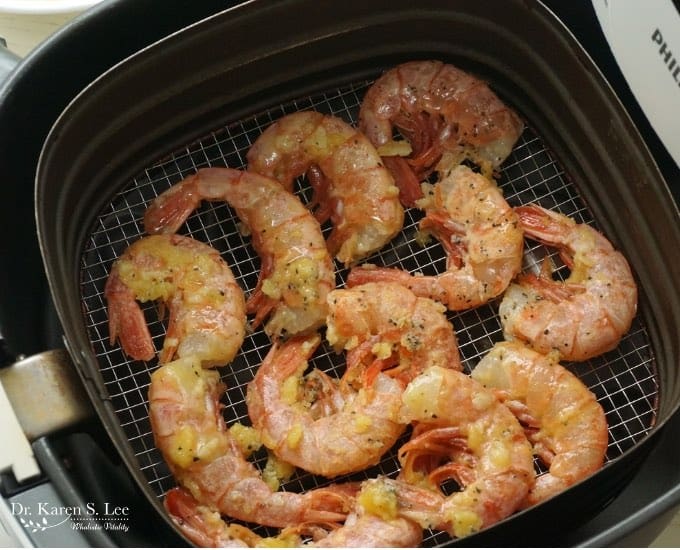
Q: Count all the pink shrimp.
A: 12